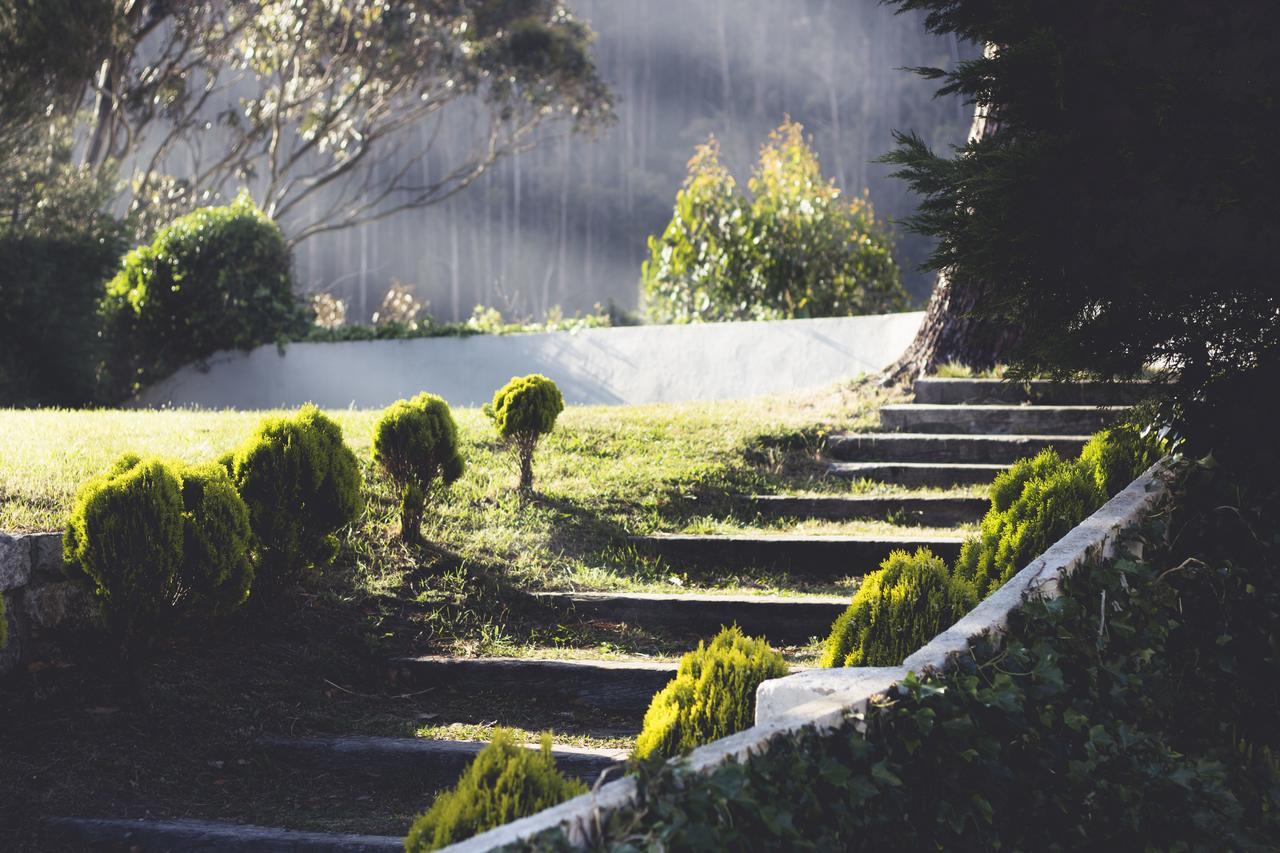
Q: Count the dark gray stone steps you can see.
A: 10